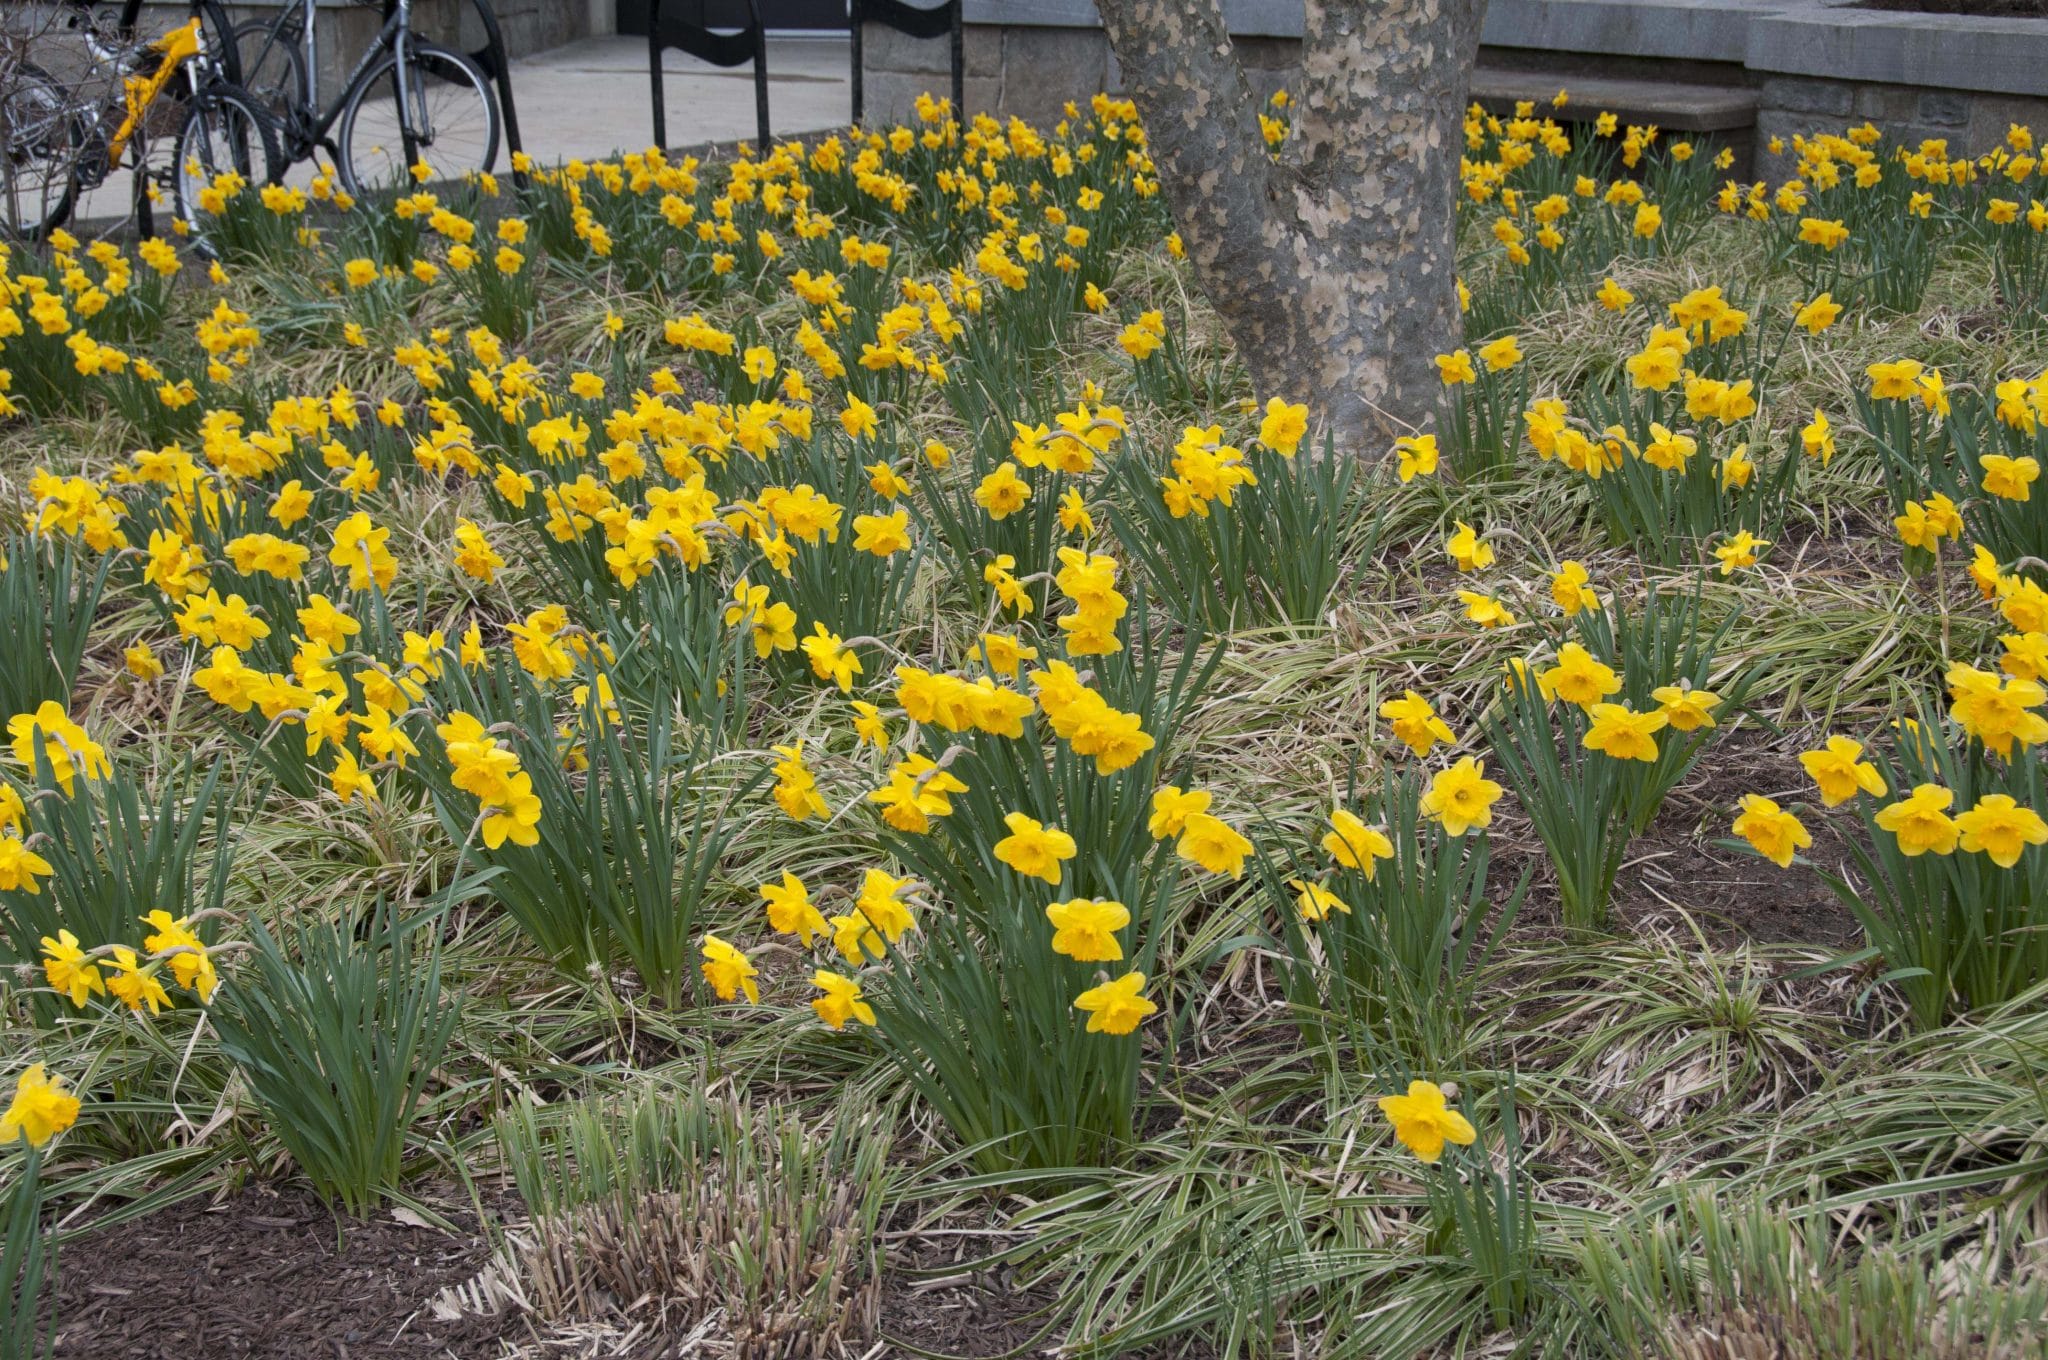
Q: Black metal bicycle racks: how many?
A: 4